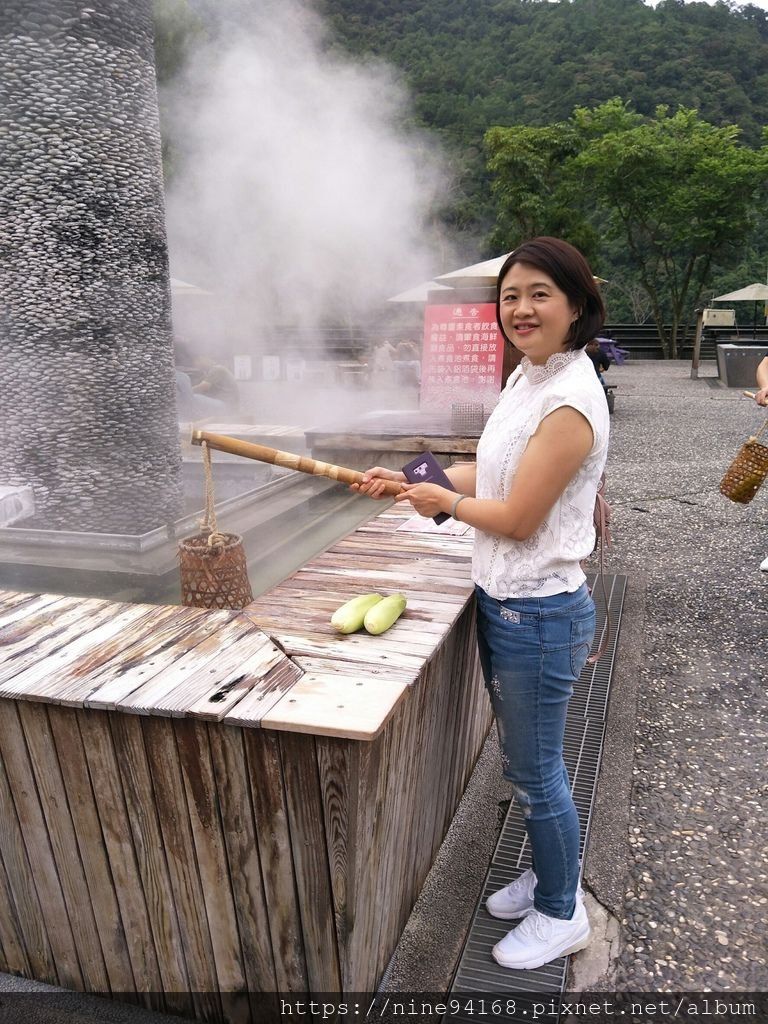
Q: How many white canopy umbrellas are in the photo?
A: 4